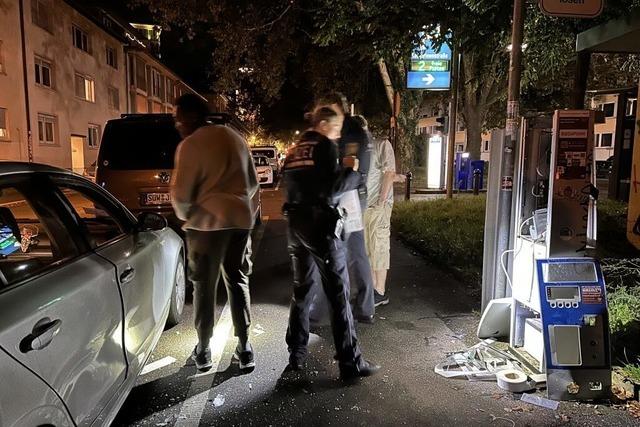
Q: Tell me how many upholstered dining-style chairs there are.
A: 0